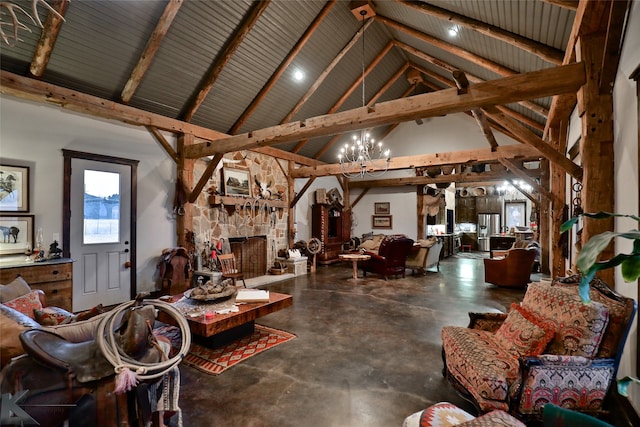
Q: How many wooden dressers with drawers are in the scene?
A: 1